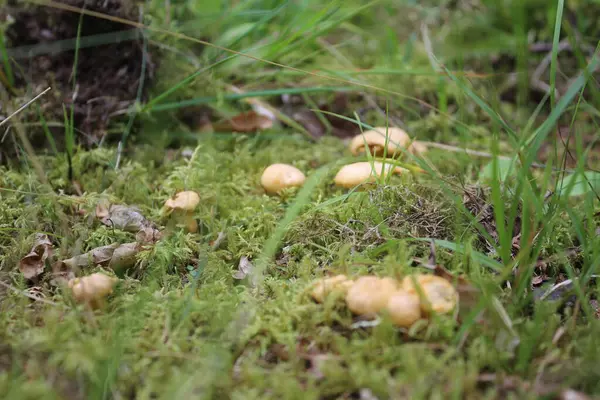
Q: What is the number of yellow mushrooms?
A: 9